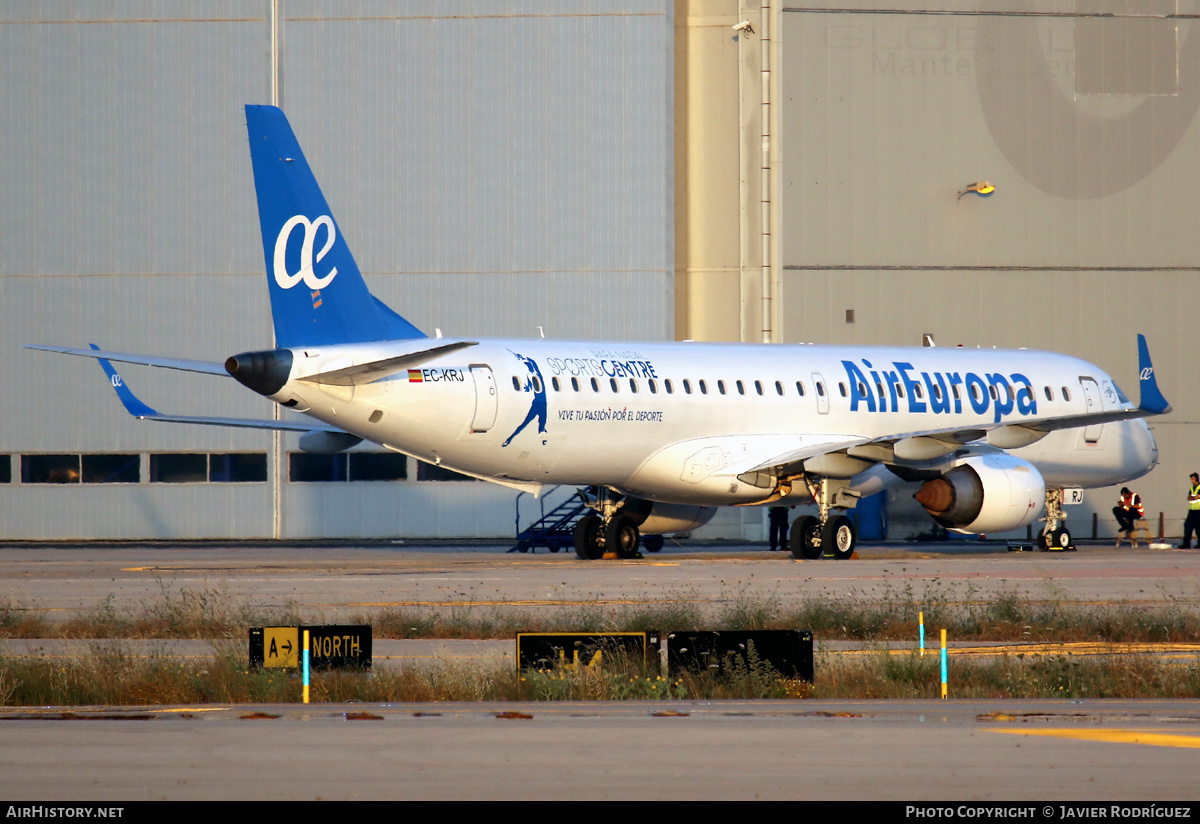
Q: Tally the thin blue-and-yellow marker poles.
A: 3